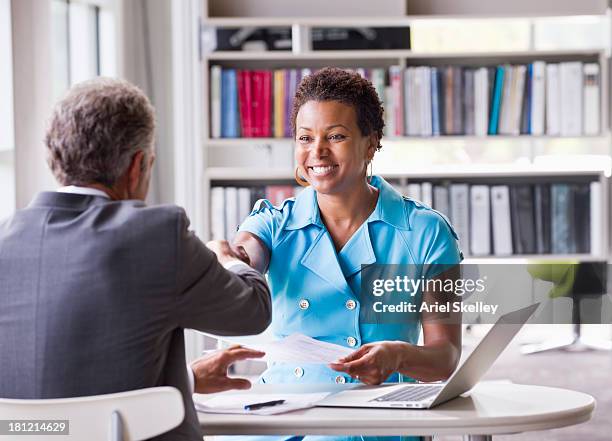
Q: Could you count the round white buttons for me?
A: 5